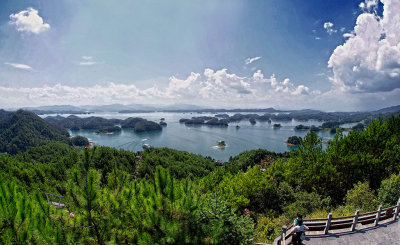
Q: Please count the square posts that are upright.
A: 5